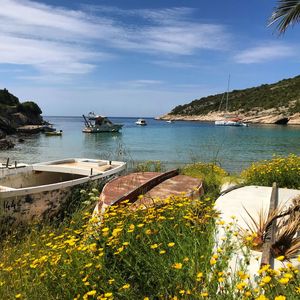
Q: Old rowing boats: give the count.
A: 3